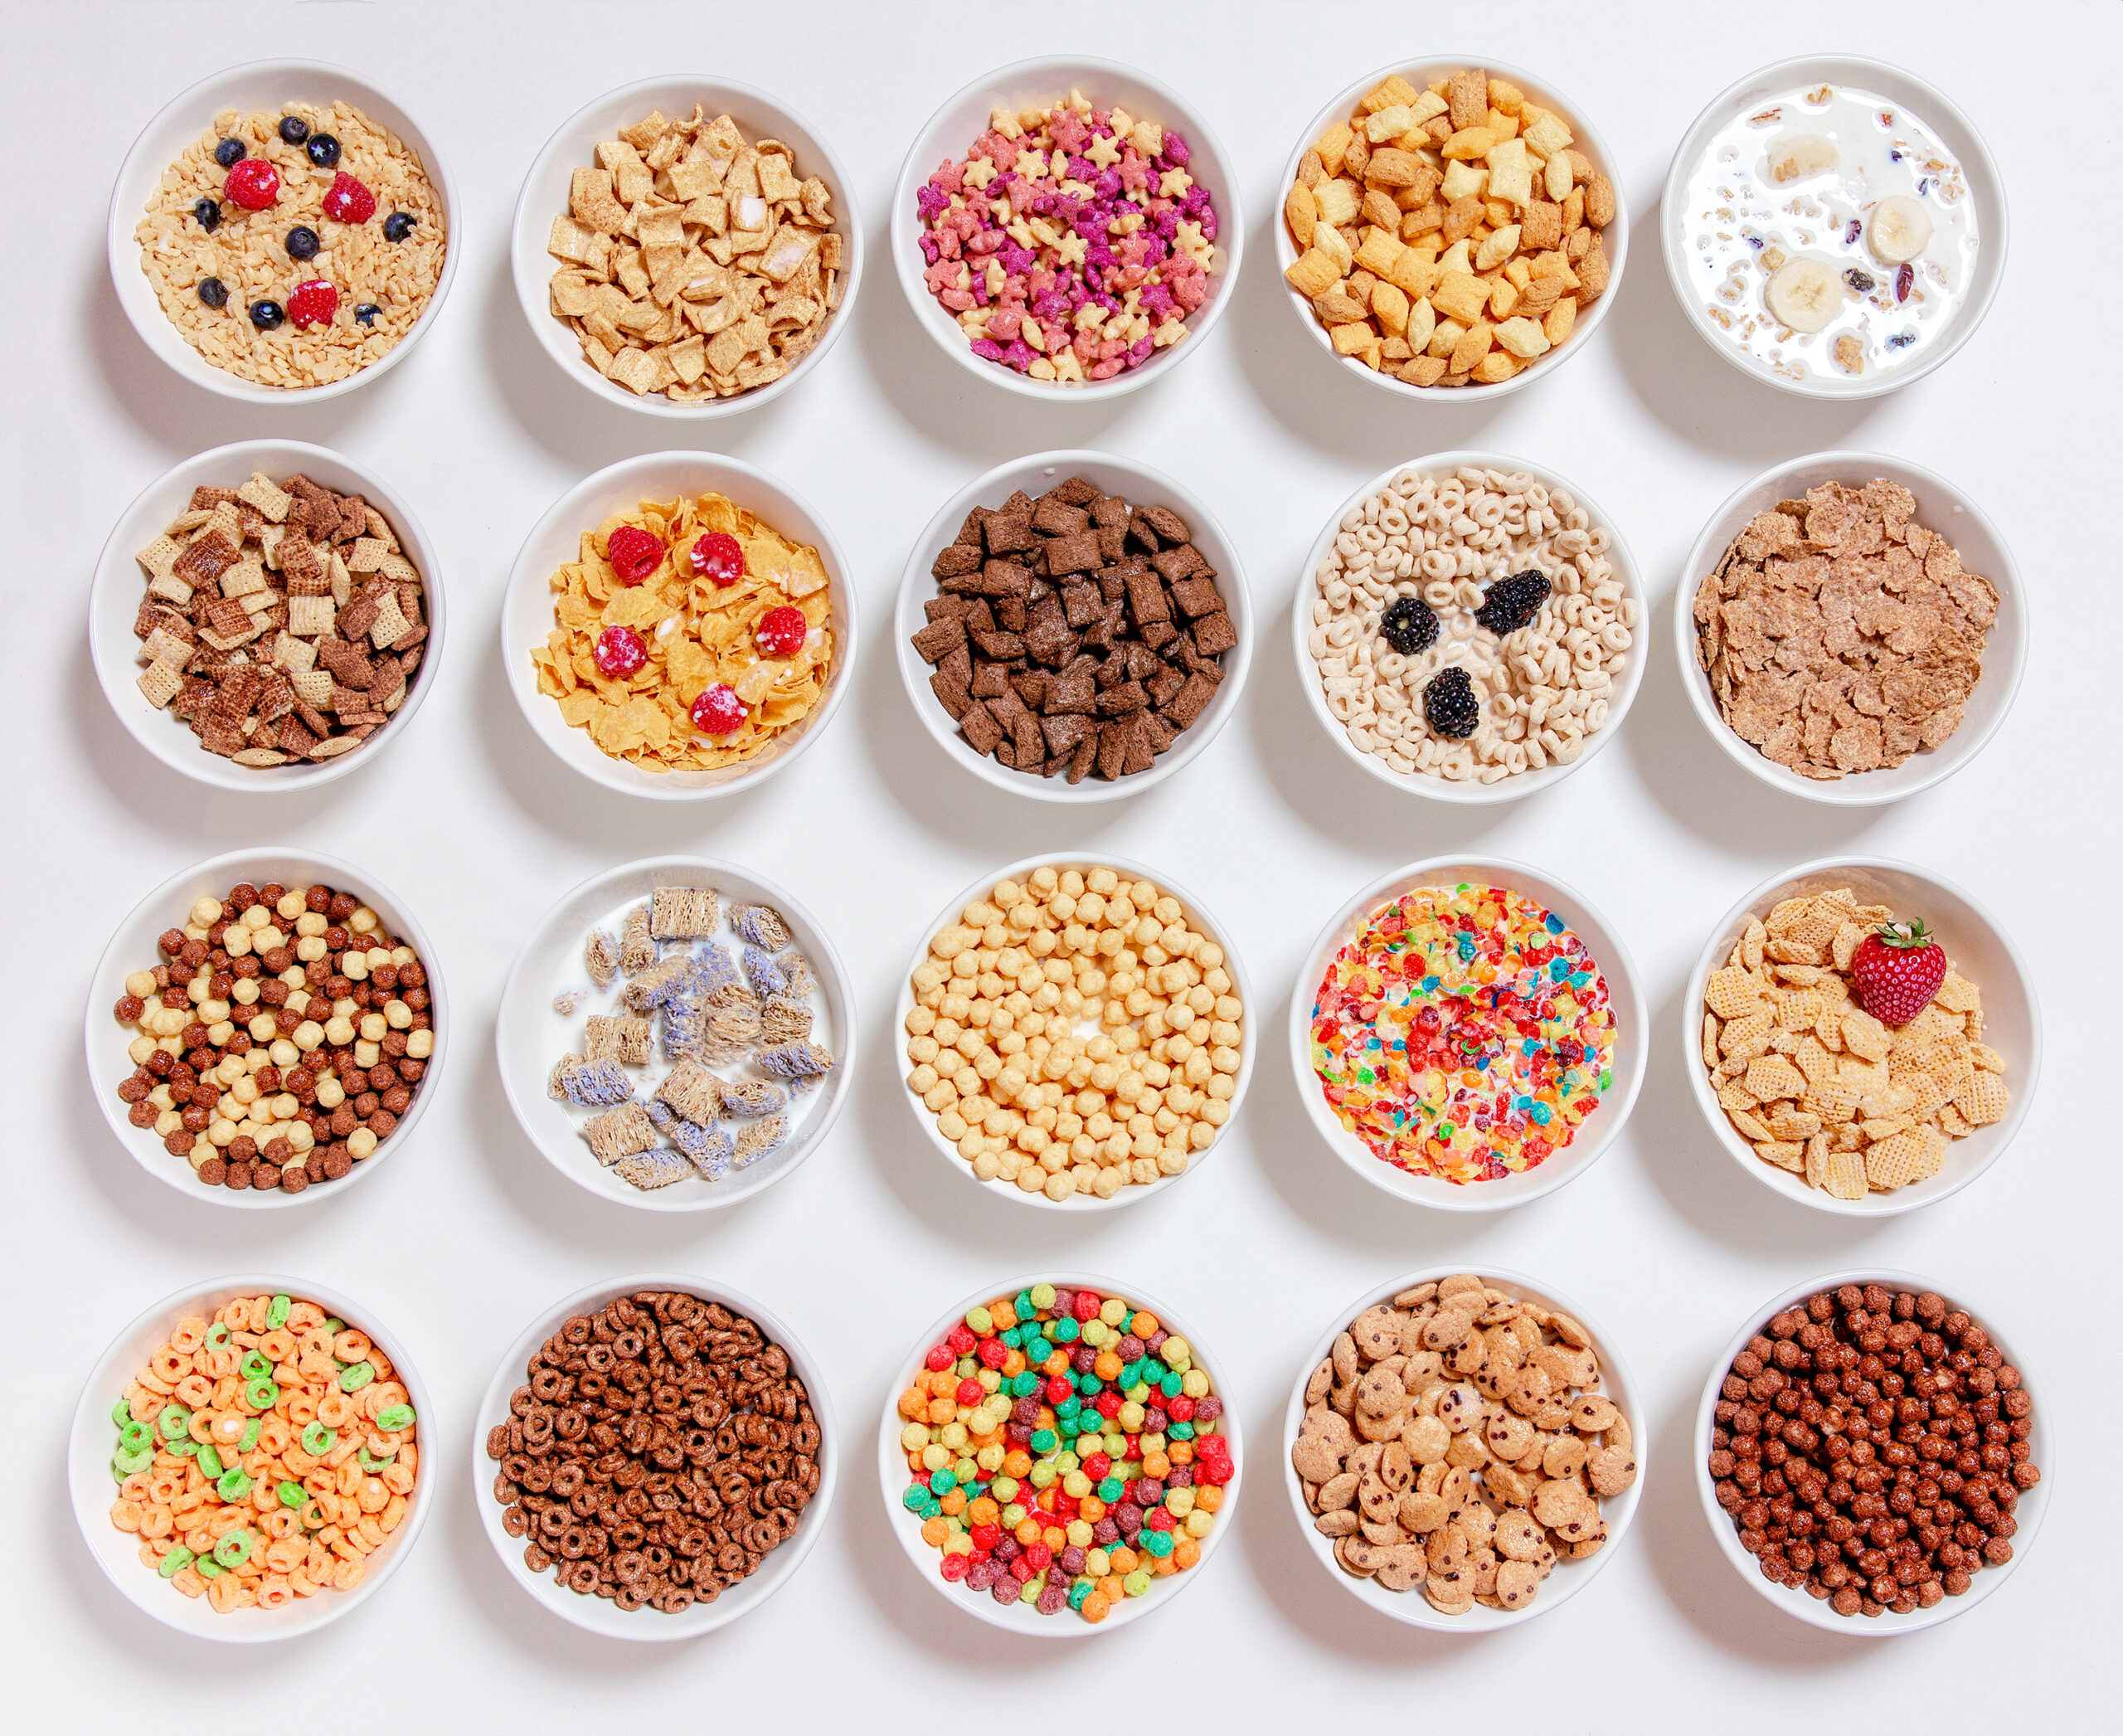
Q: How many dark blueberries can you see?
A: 9